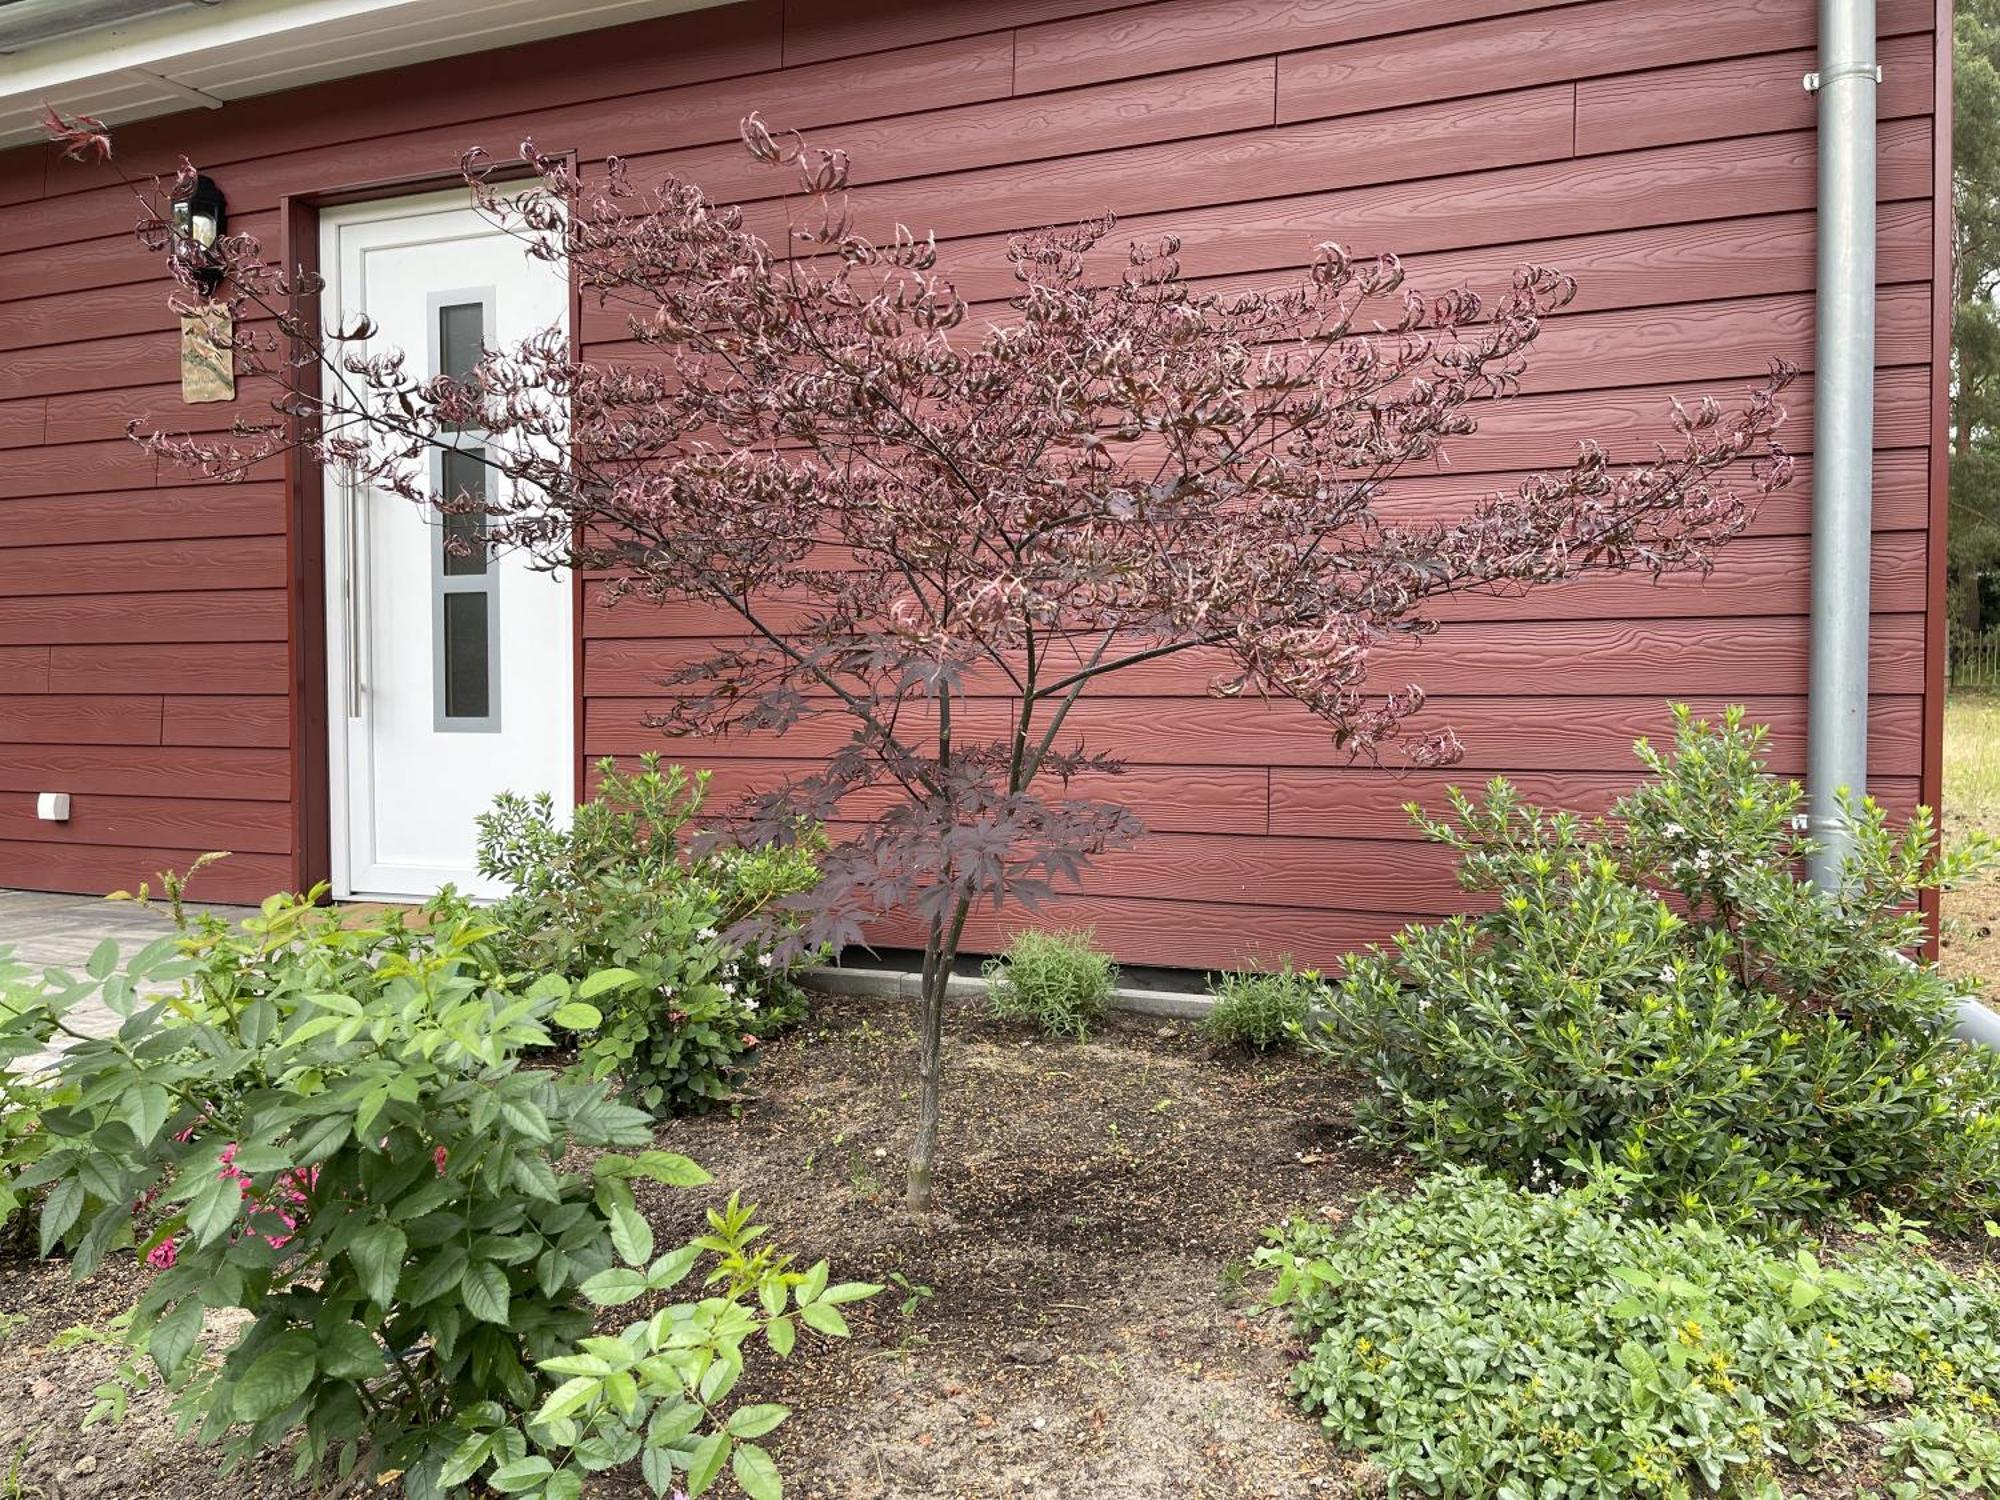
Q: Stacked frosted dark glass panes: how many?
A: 3